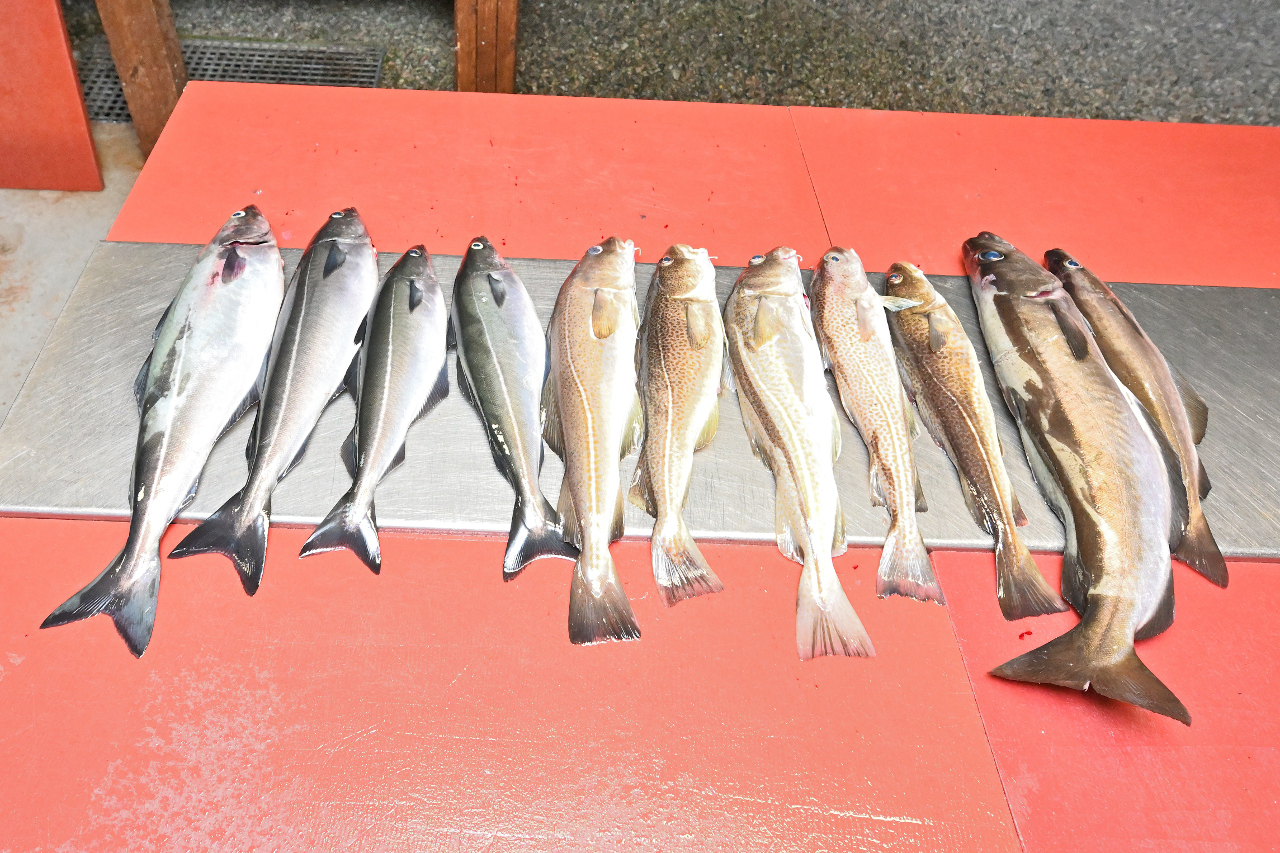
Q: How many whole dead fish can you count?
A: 11